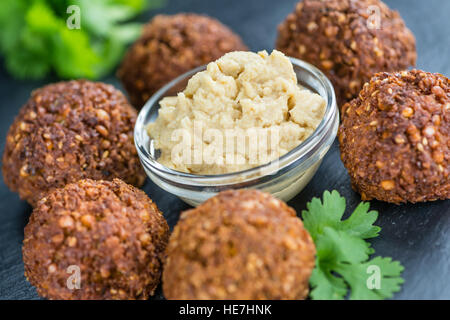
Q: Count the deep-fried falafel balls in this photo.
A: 6